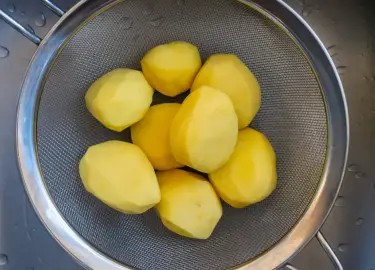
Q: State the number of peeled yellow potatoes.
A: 8